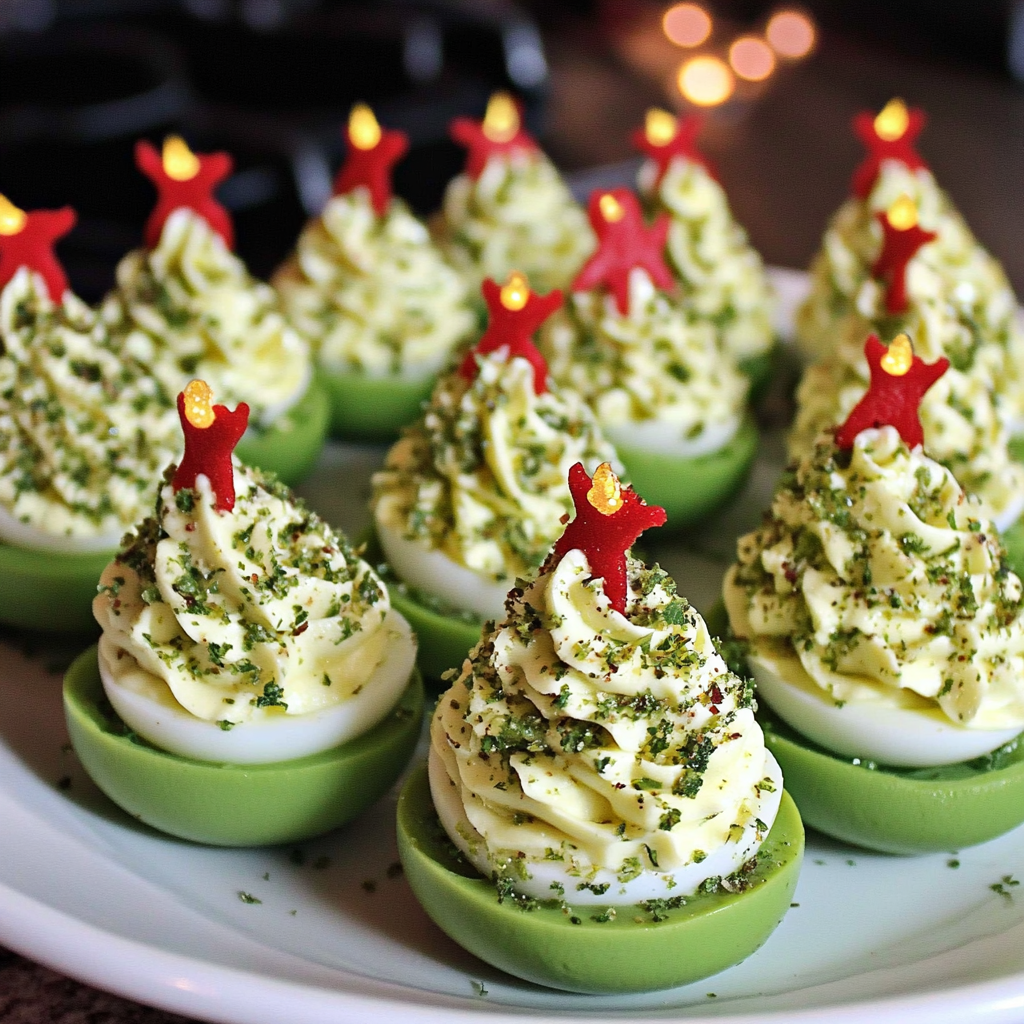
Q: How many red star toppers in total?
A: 12